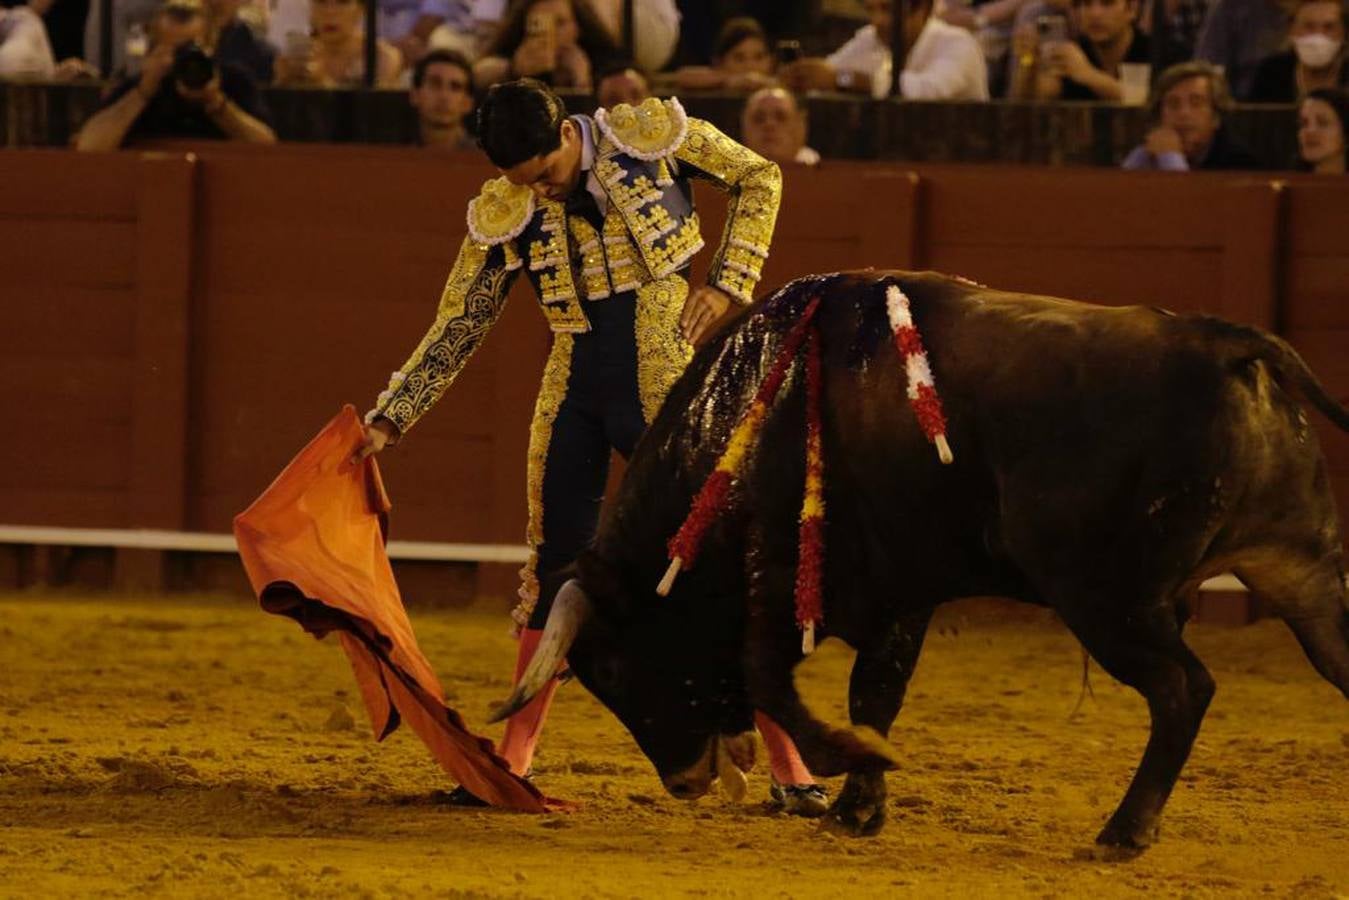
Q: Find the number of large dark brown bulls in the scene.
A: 1